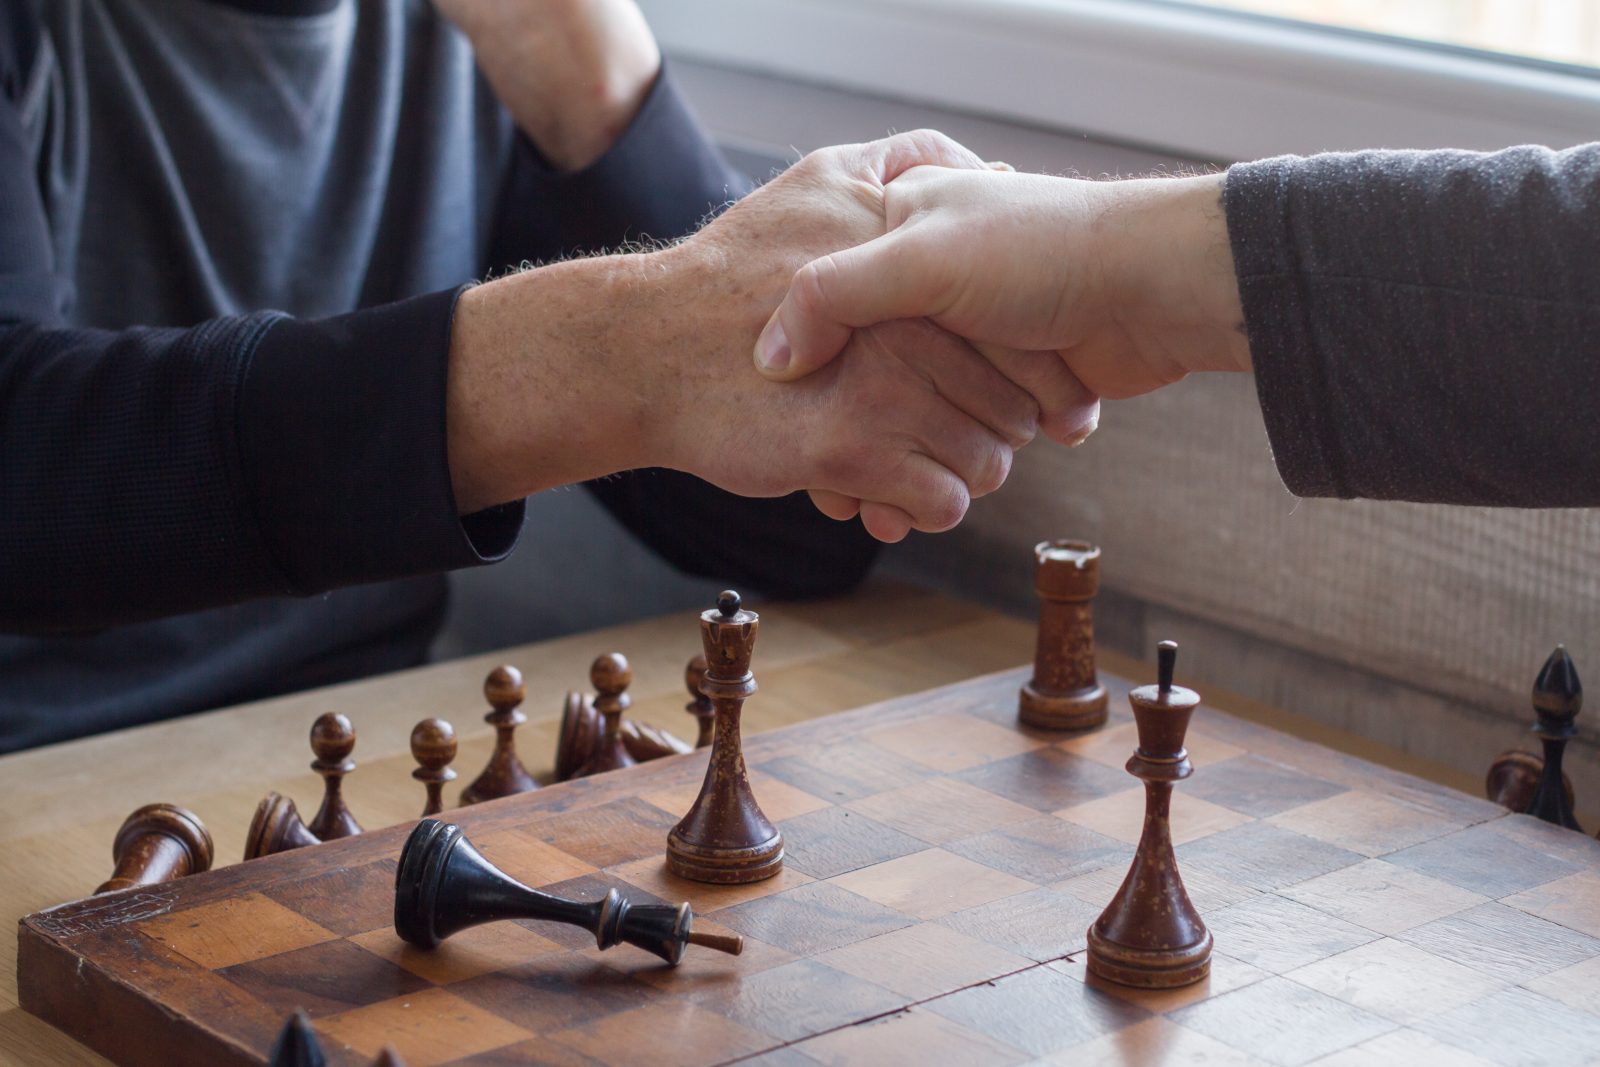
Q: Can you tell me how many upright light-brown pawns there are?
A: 5